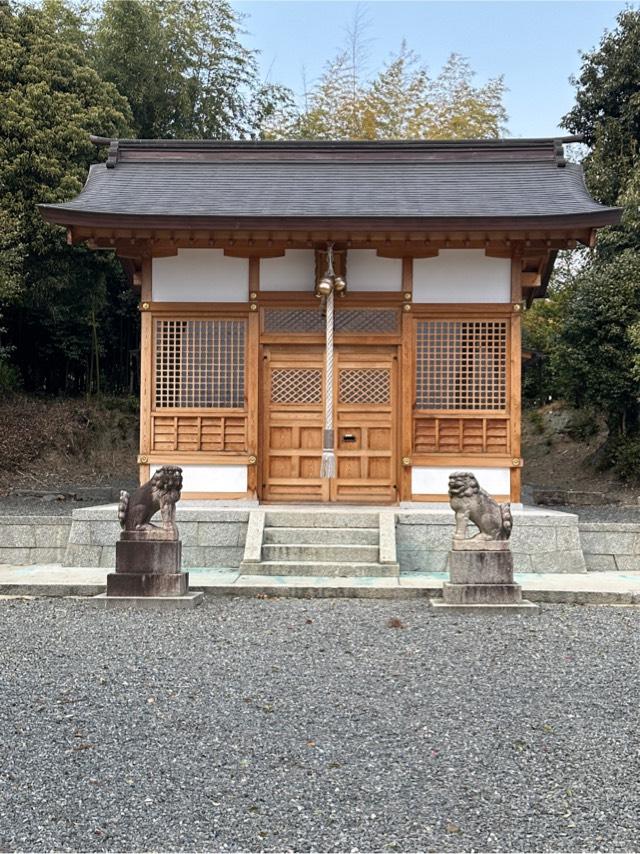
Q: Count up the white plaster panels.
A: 6